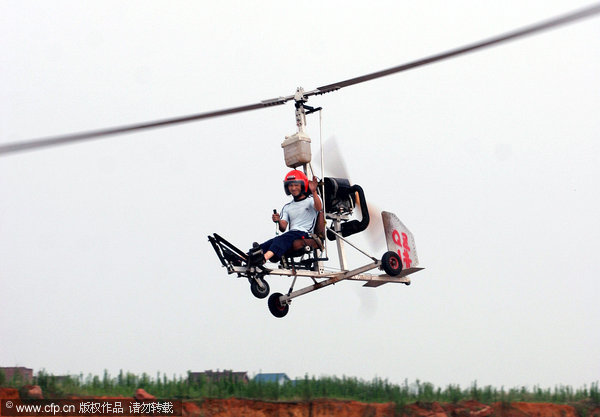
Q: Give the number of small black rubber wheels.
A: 3